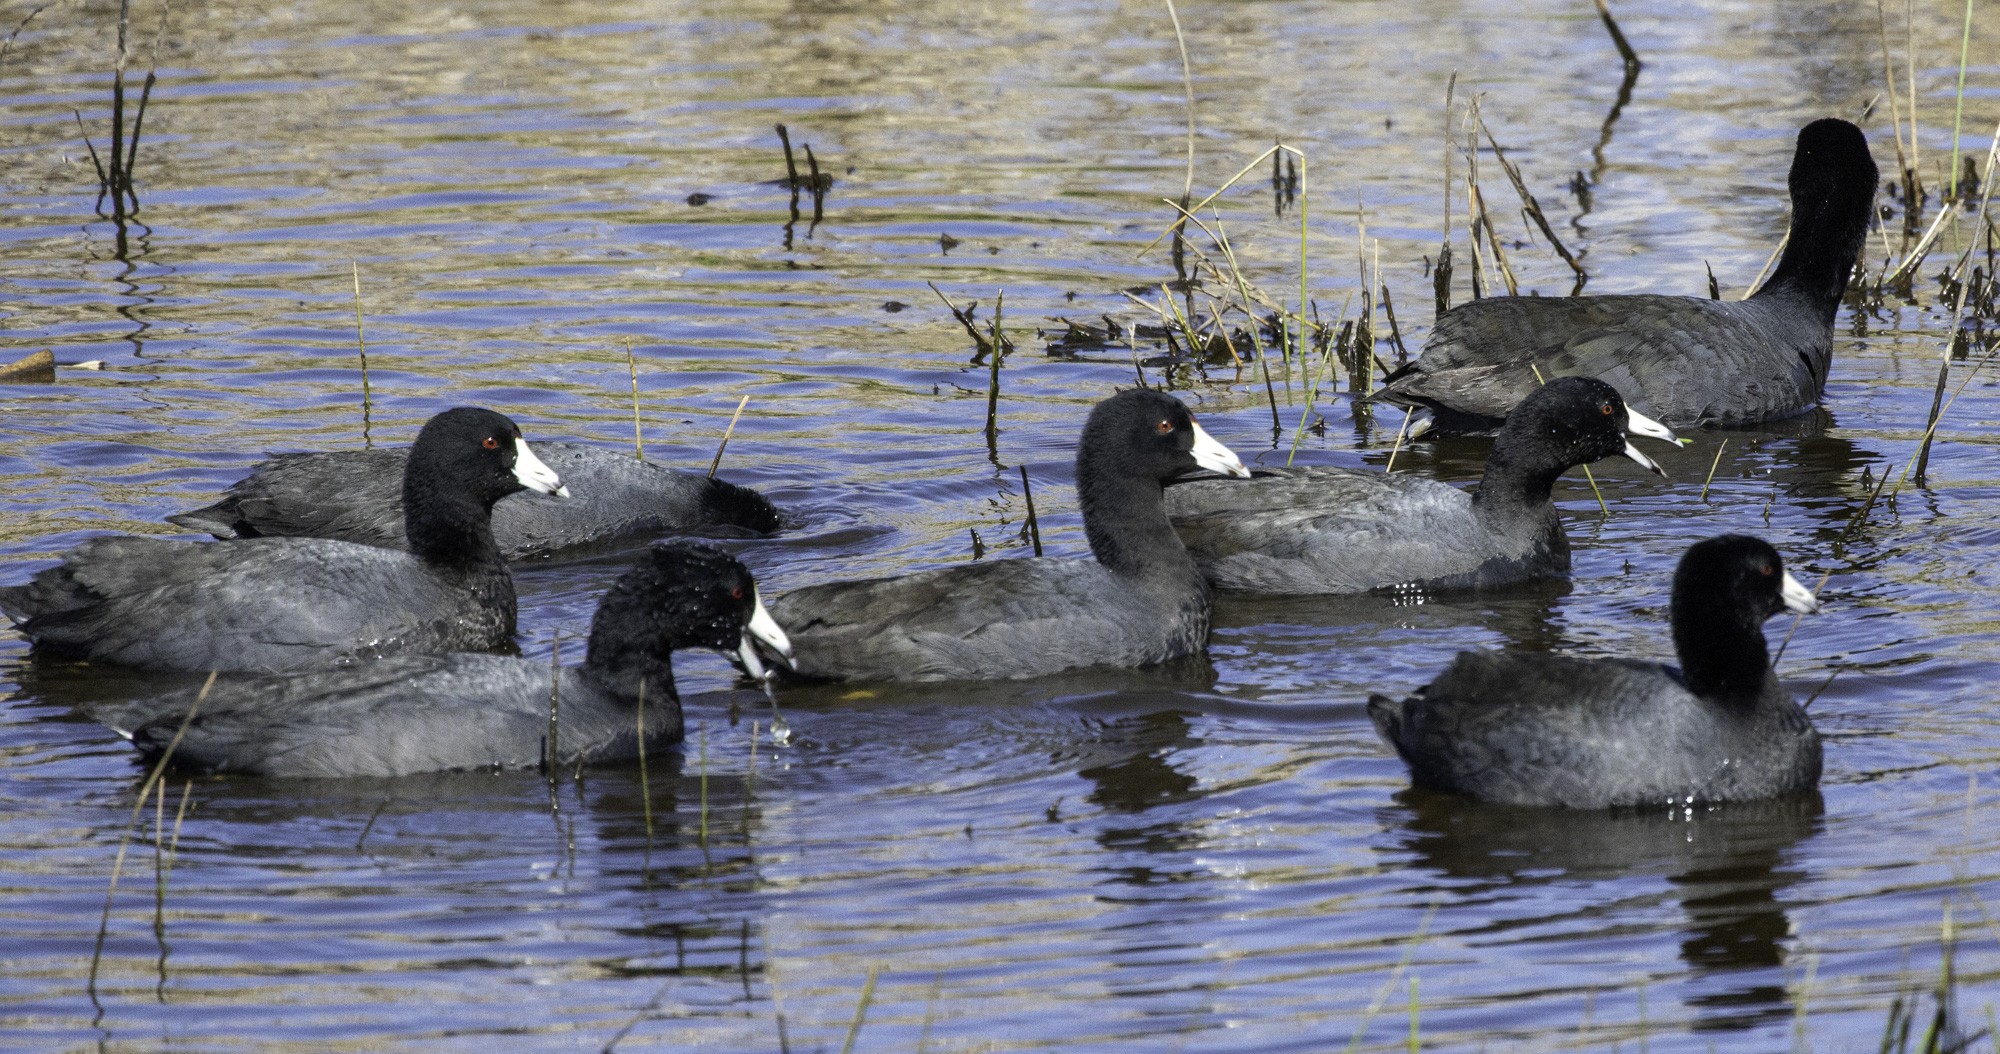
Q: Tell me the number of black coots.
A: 7